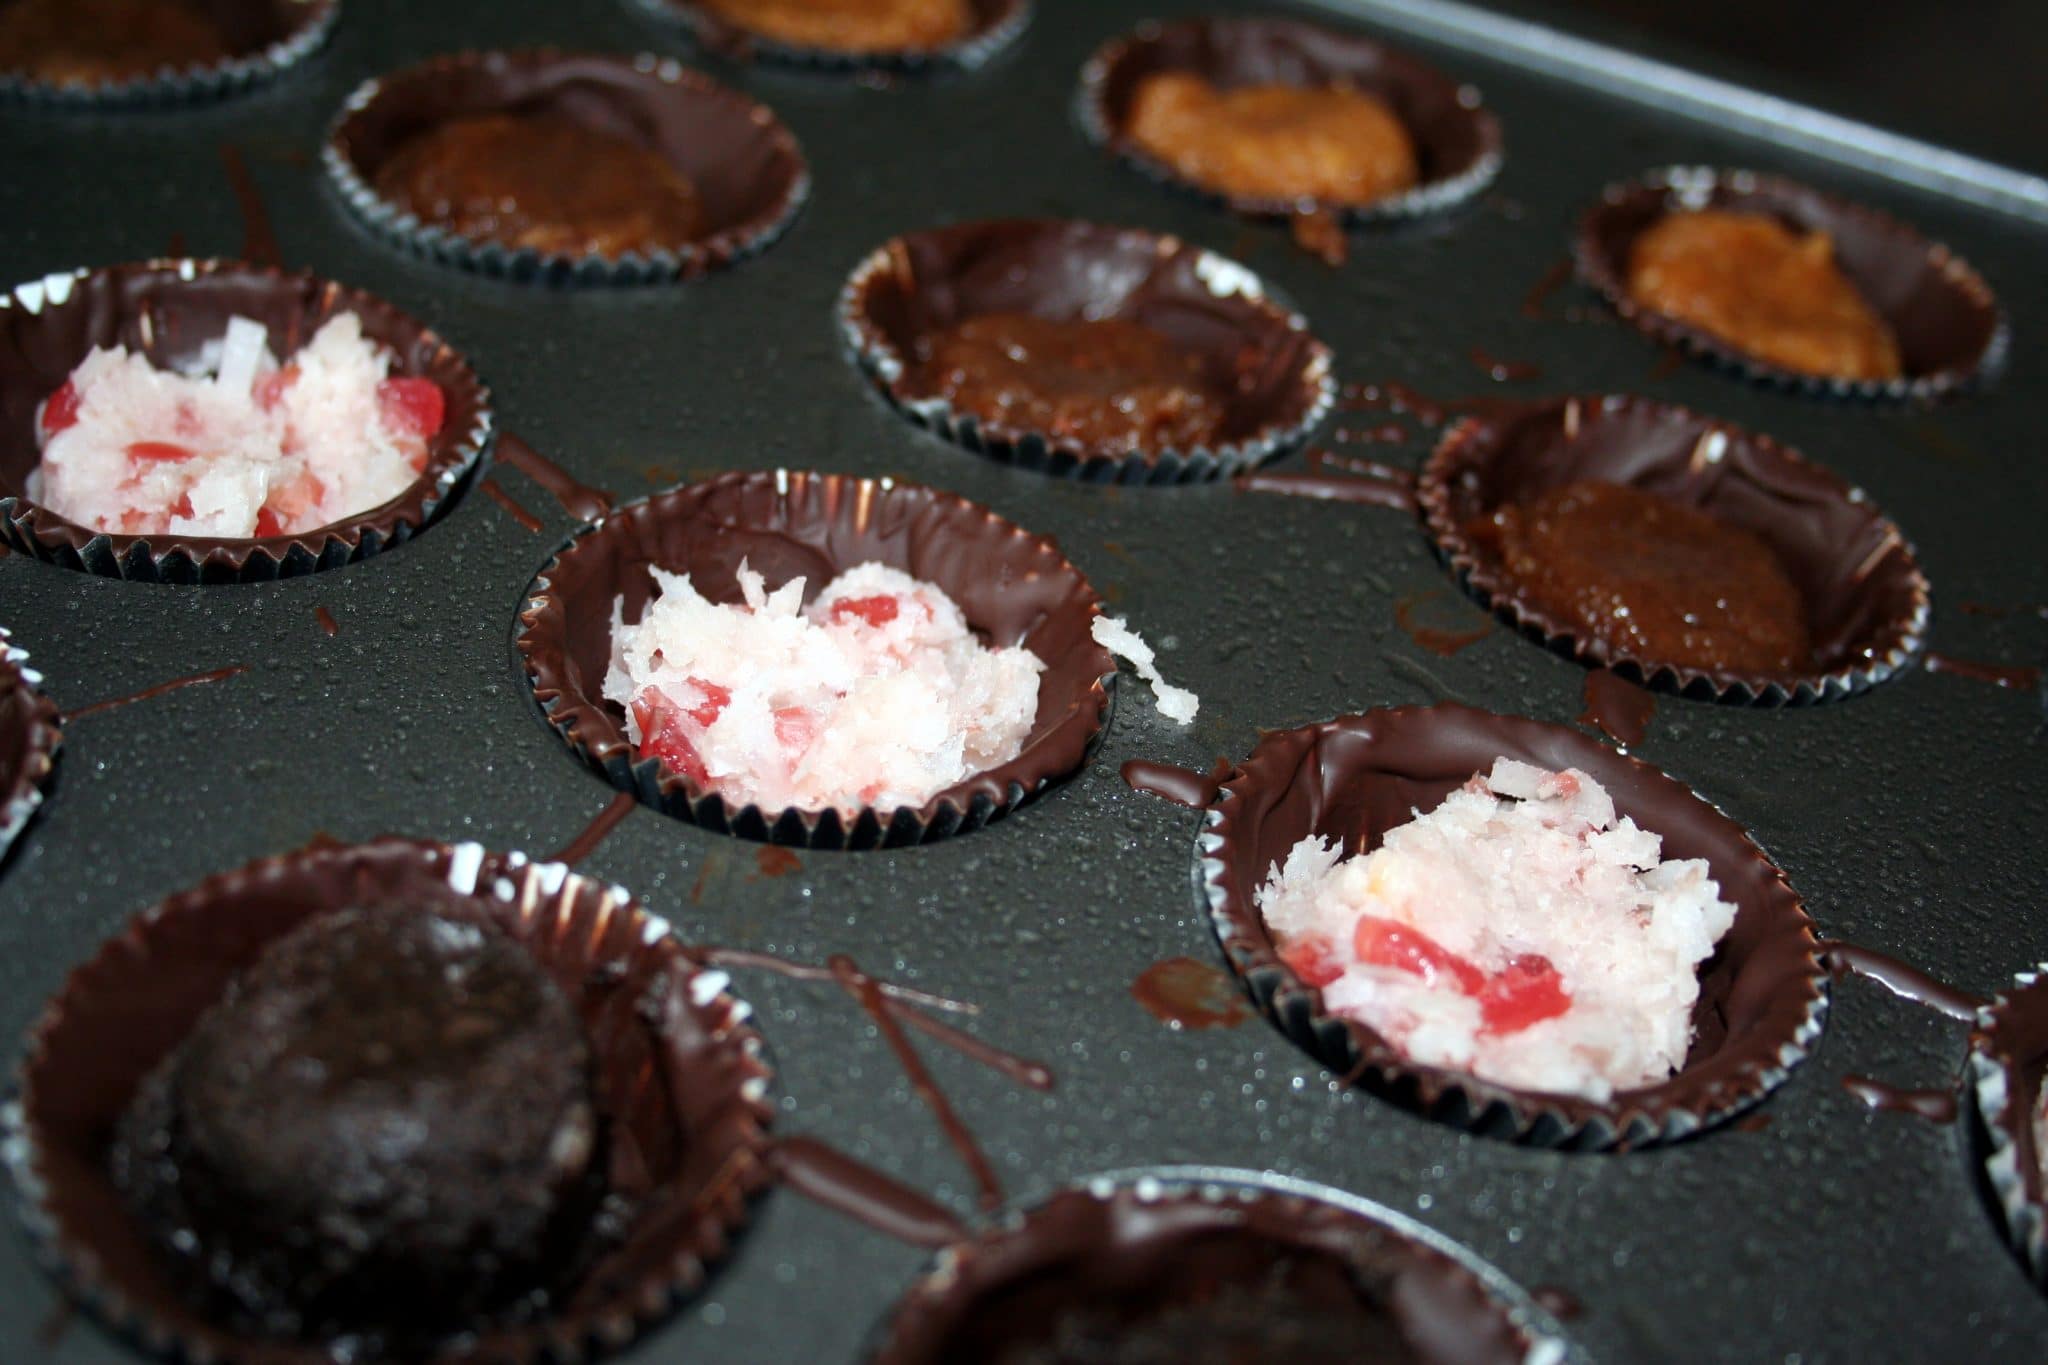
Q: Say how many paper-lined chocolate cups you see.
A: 14